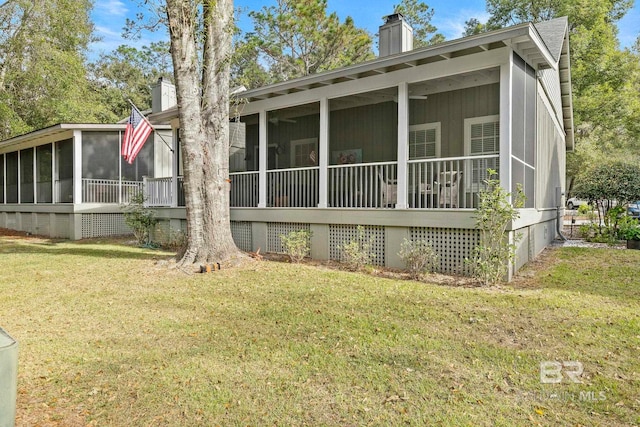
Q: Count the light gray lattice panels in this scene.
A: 5